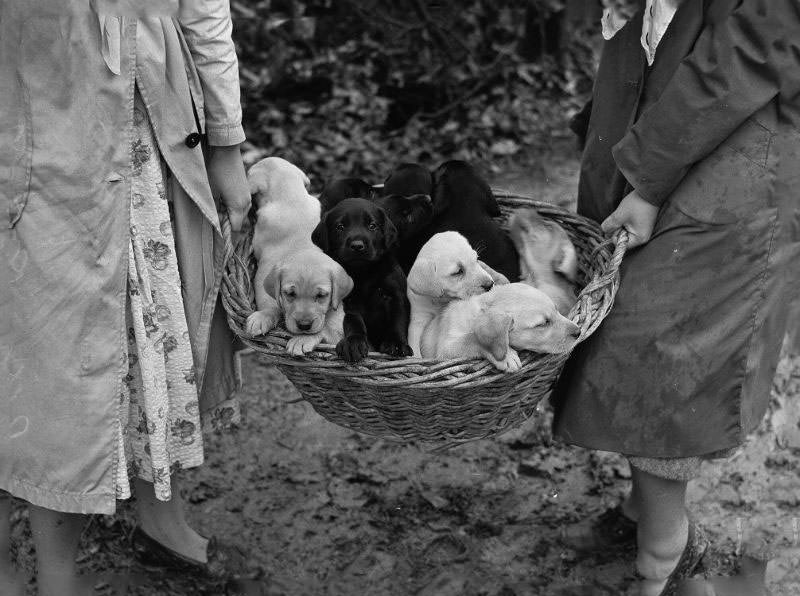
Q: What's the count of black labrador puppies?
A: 5